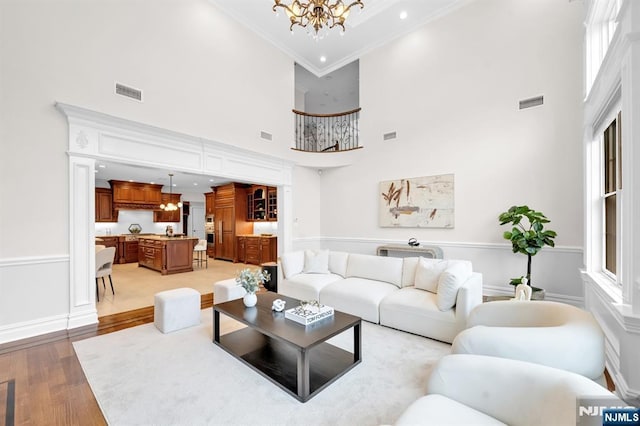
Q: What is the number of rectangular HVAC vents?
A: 4